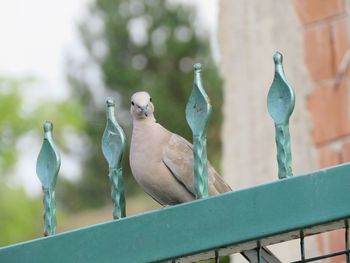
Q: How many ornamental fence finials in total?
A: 4